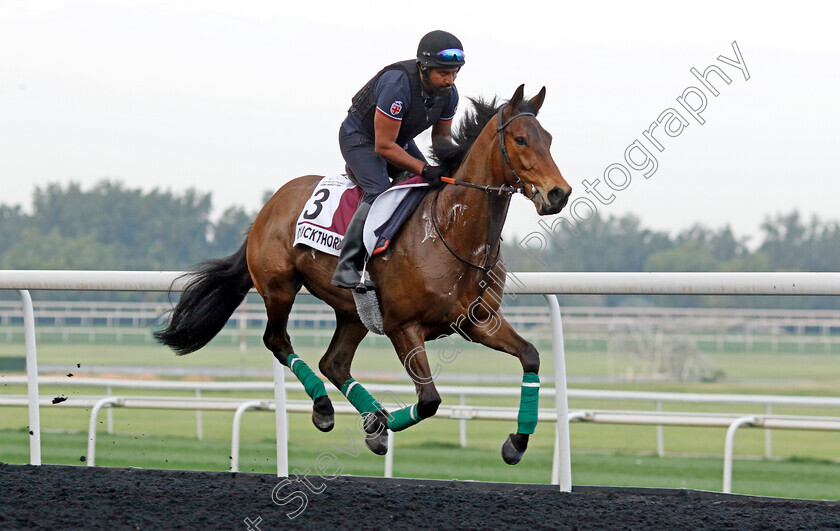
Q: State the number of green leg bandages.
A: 4